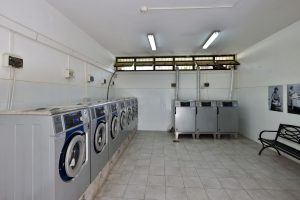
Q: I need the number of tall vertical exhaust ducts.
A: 3